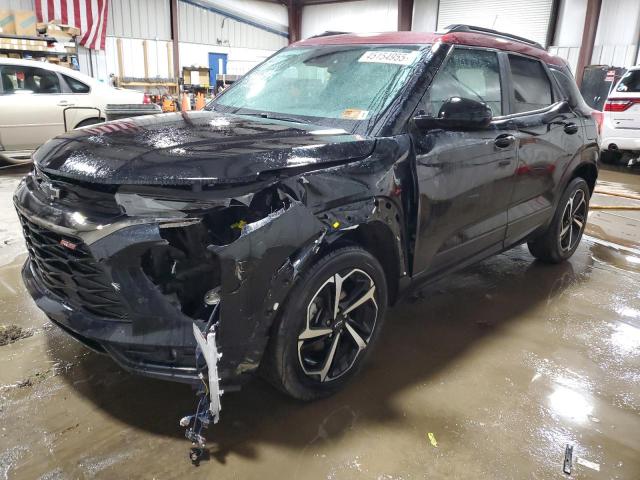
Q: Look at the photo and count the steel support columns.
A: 4